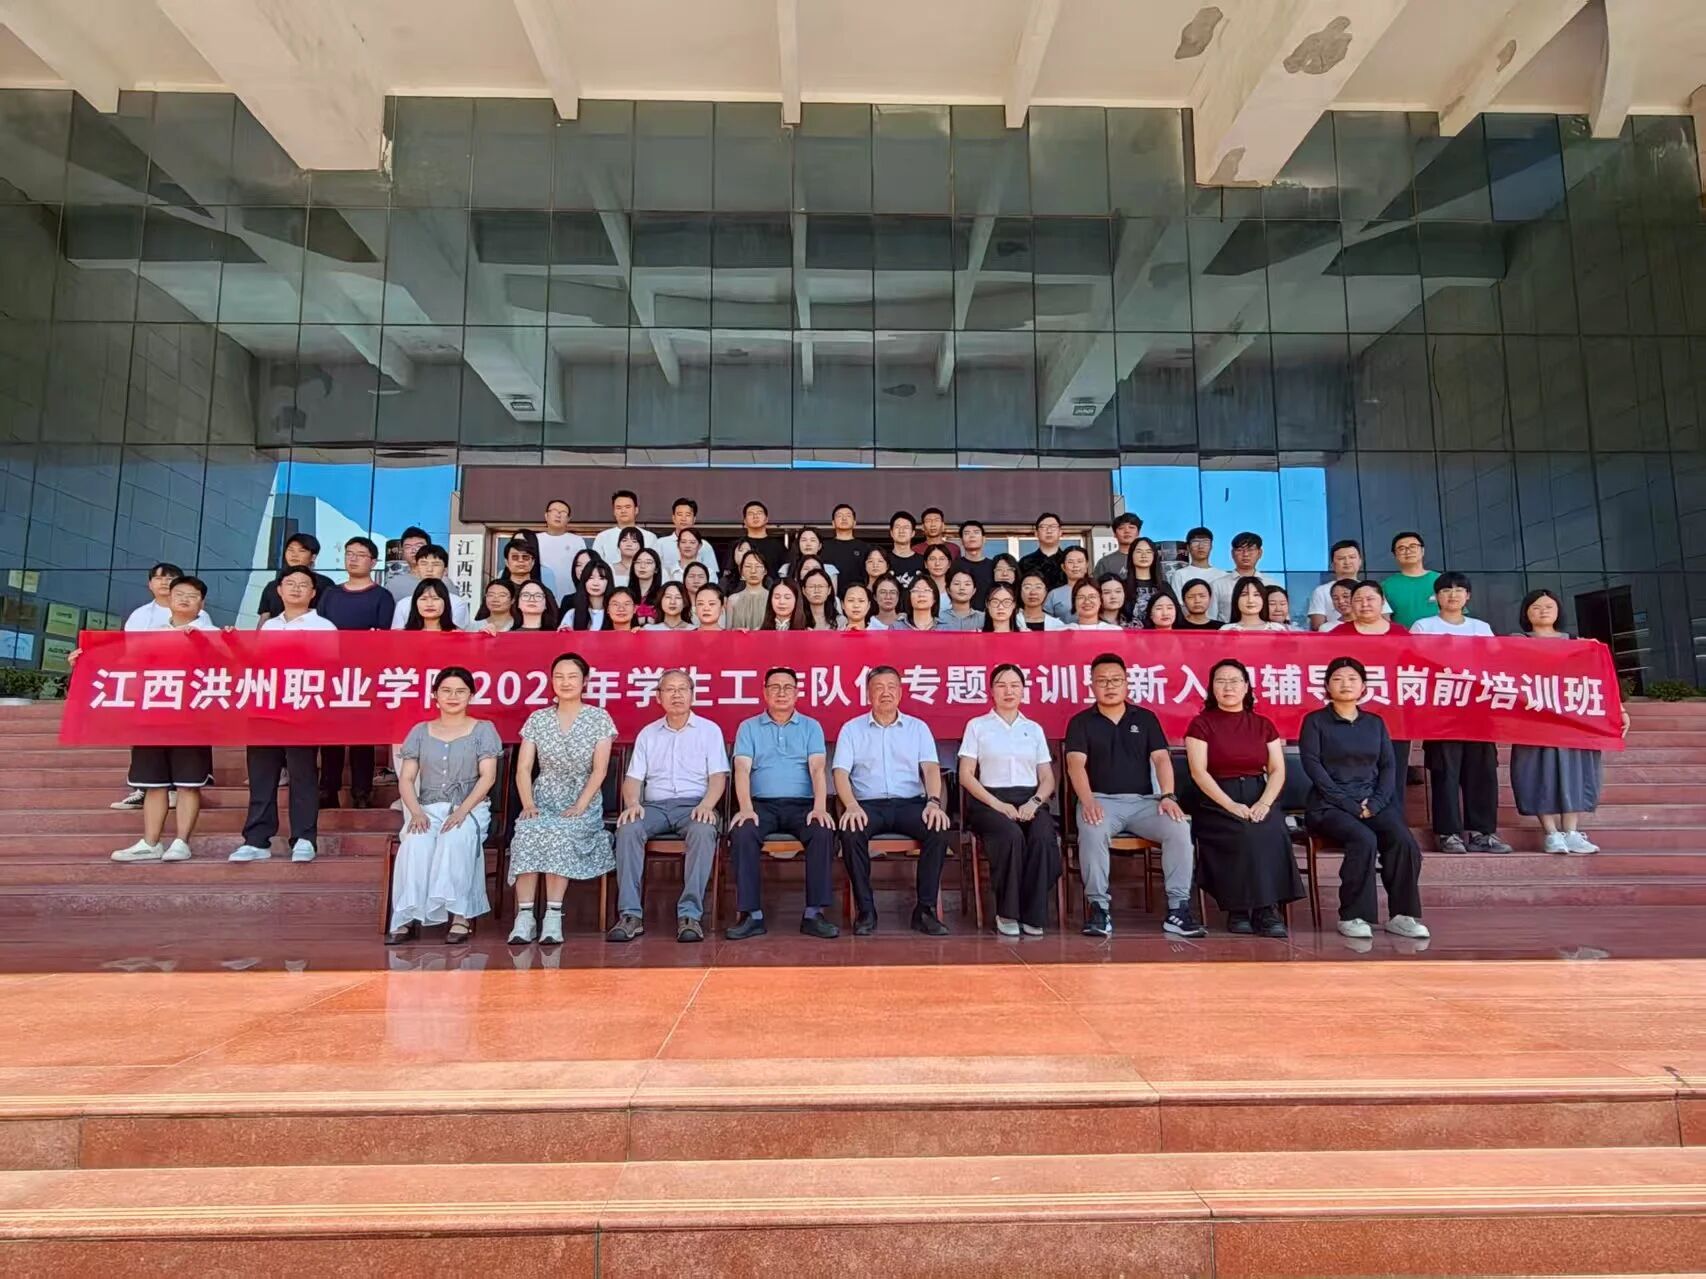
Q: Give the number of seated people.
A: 9